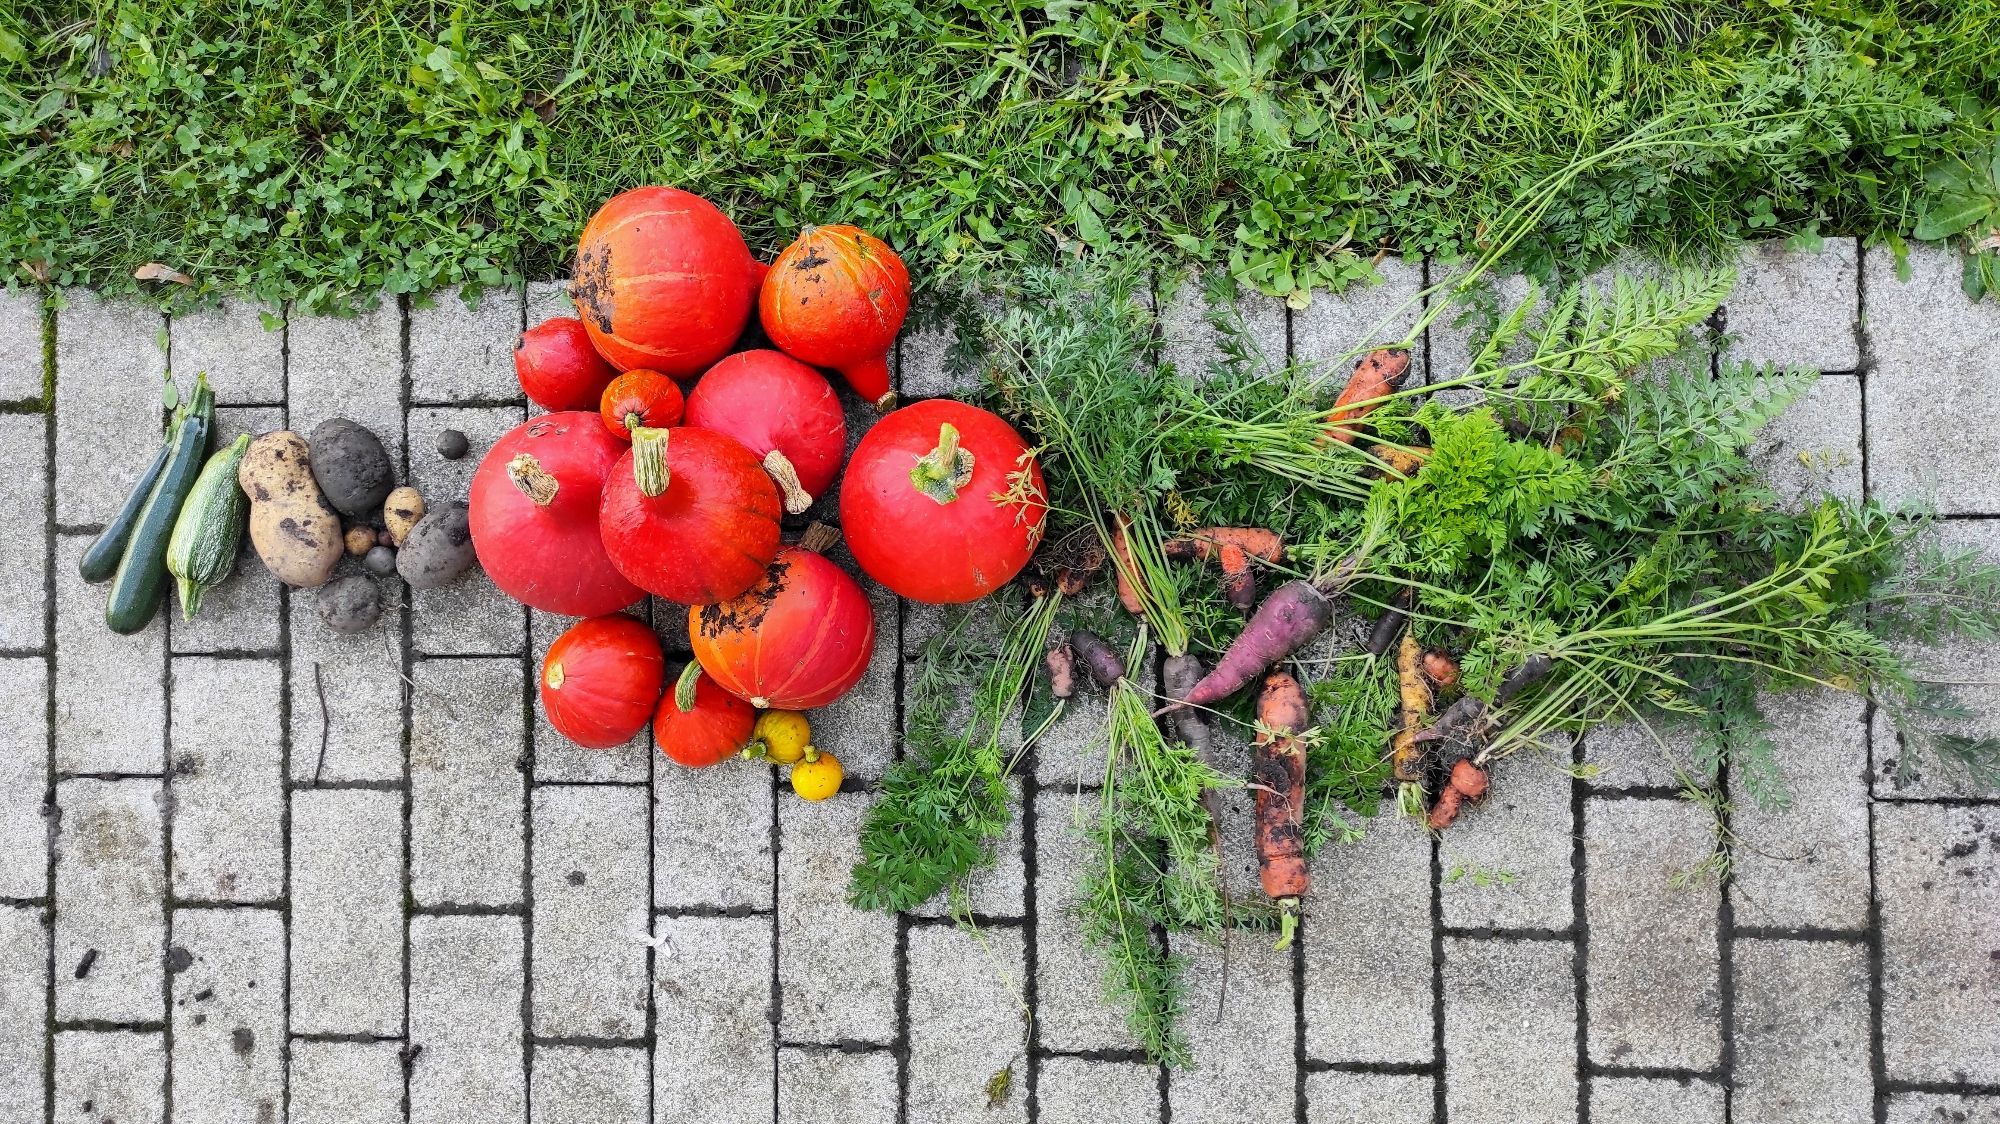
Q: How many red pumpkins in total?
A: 11